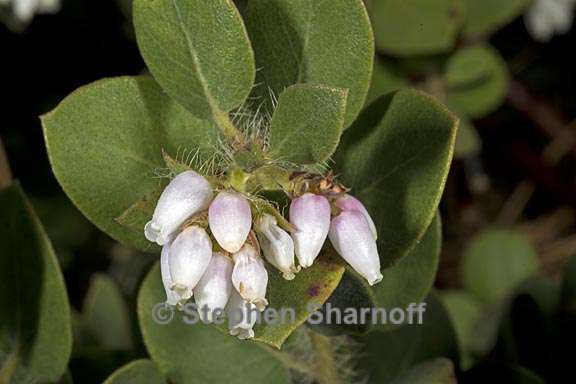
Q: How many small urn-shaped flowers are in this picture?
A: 11